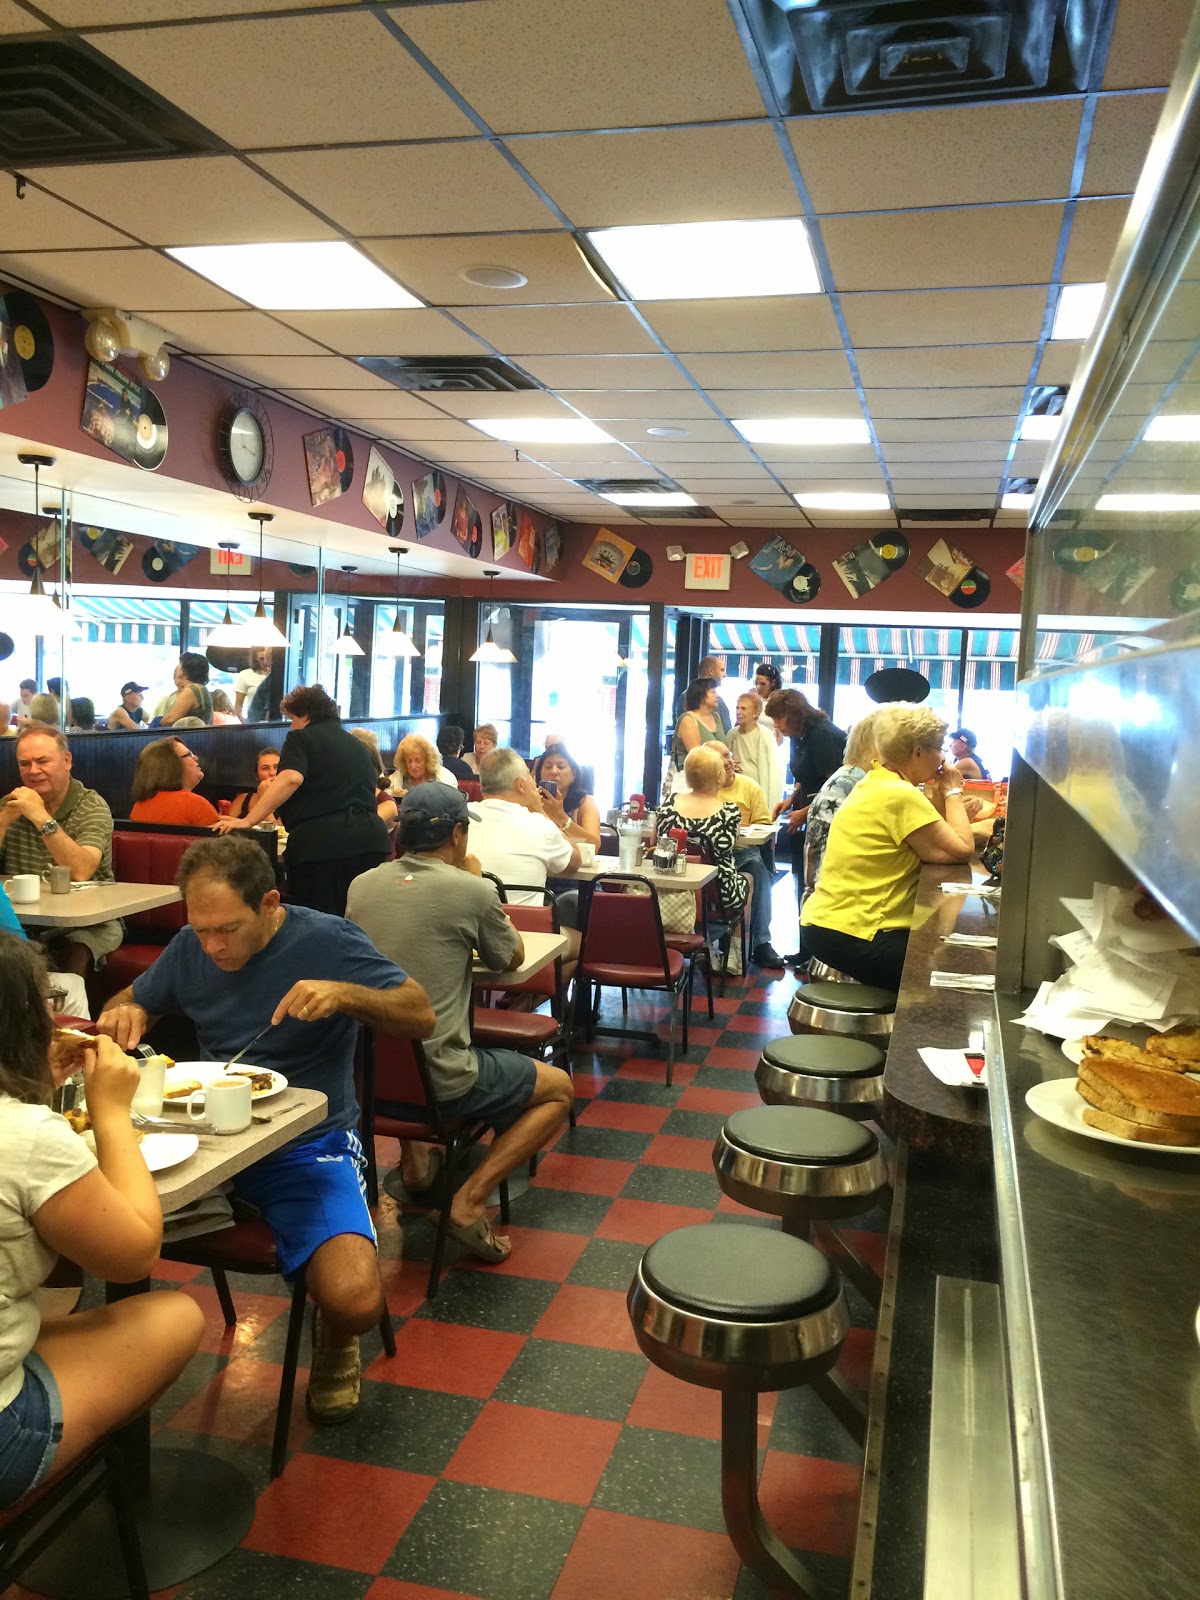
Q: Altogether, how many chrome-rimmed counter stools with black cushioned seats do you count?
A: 5